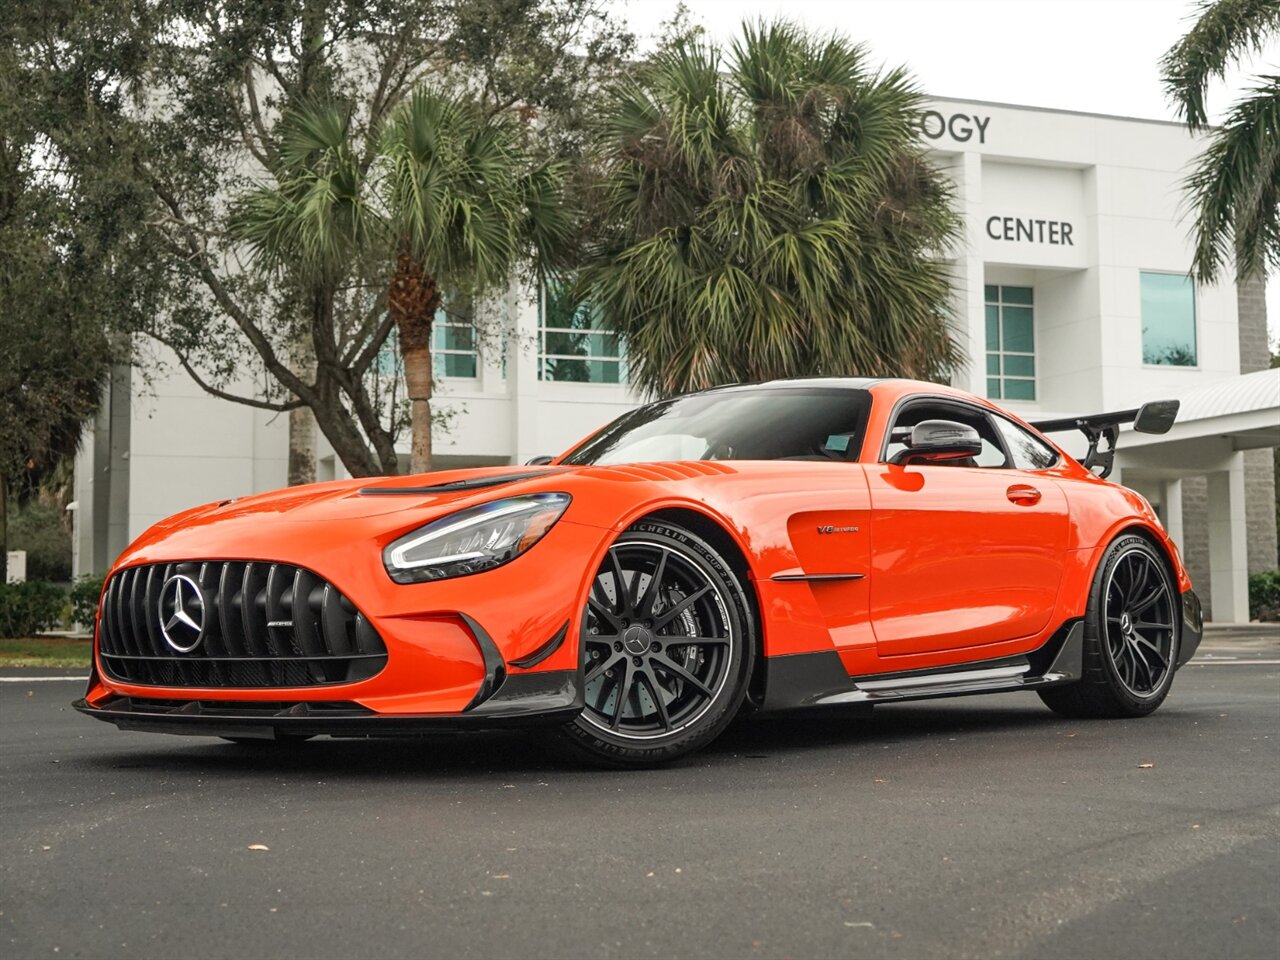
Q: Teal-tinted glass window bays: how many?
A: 4